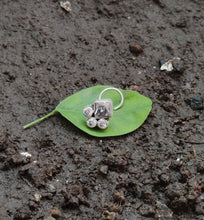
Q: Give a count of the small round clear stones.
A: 3